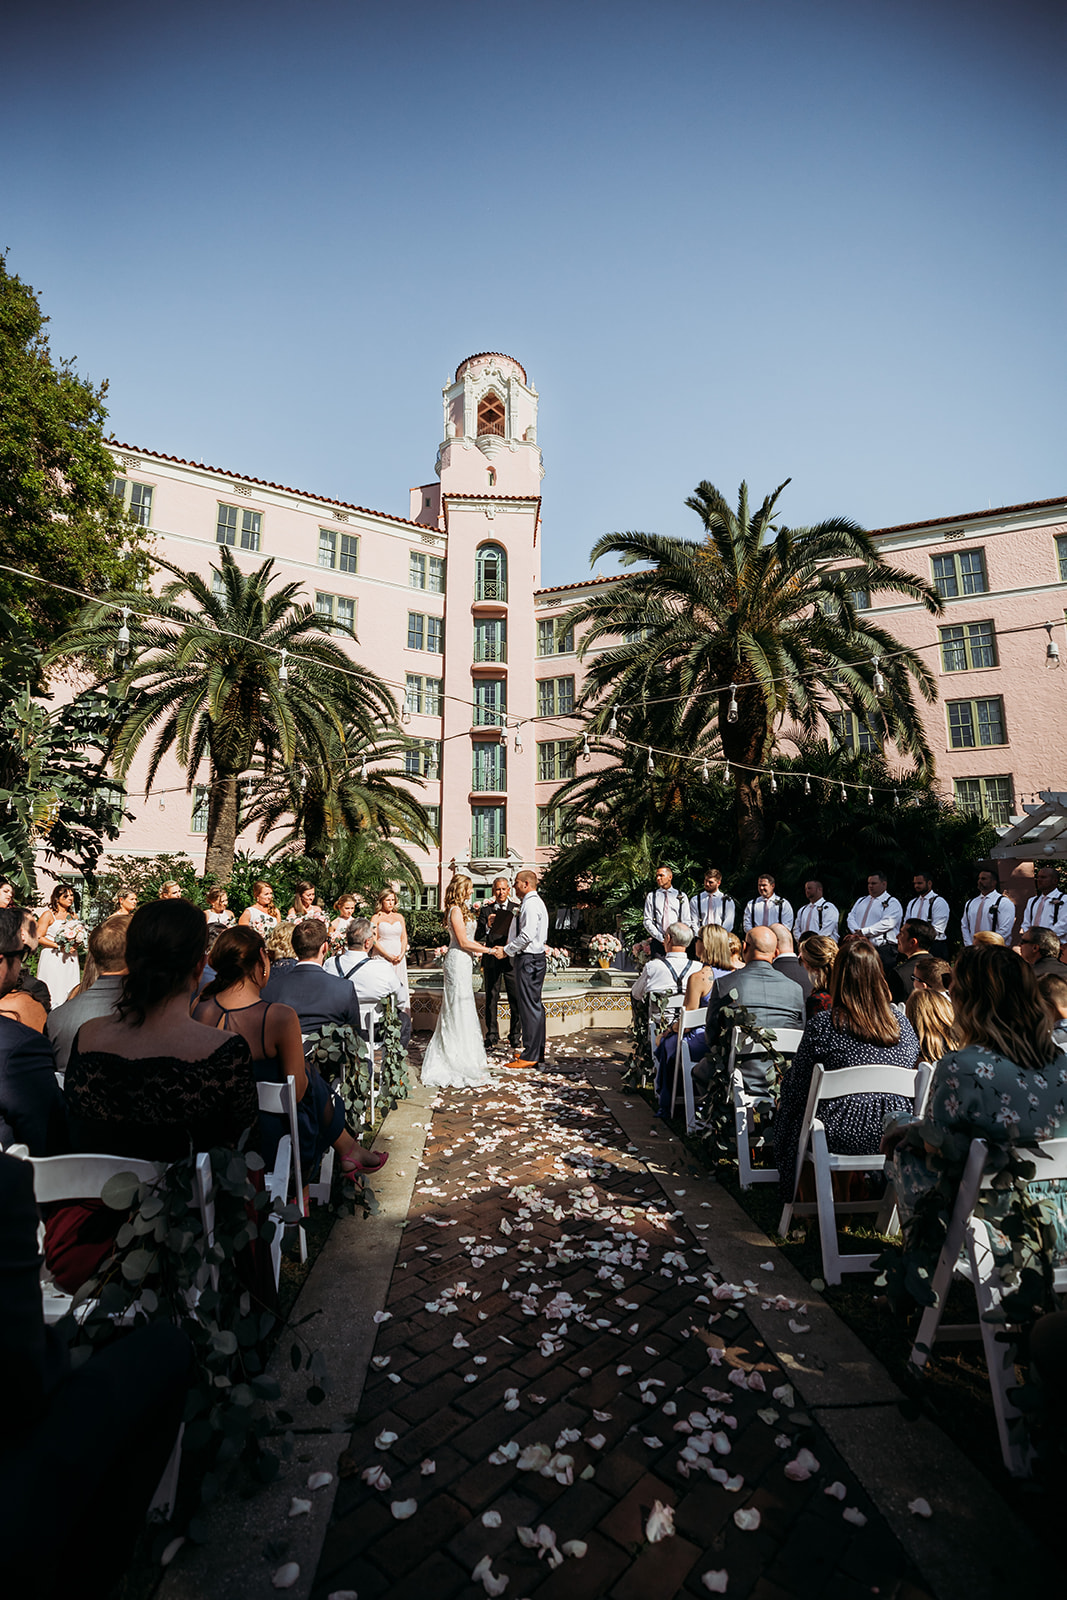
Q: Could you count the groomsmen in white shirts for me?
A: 8